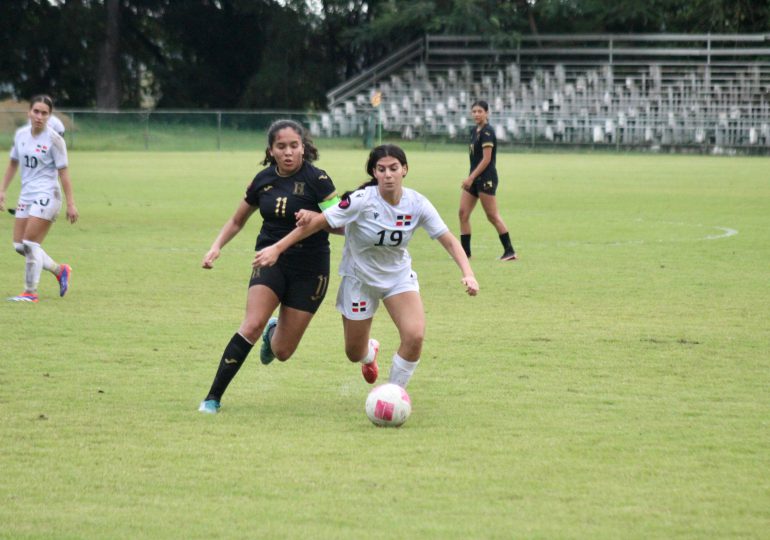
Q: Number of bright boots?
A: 5